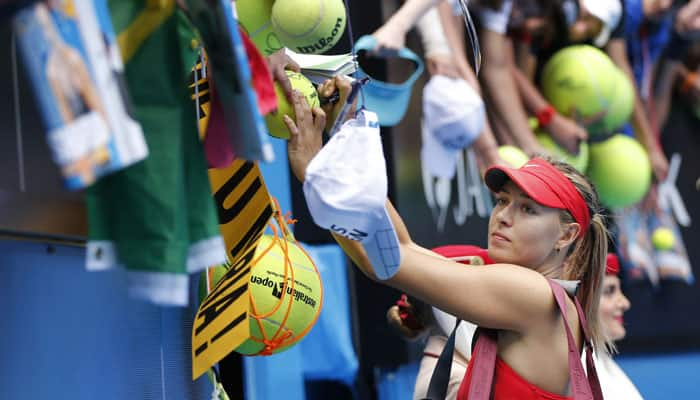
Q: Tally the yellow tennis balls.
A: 10